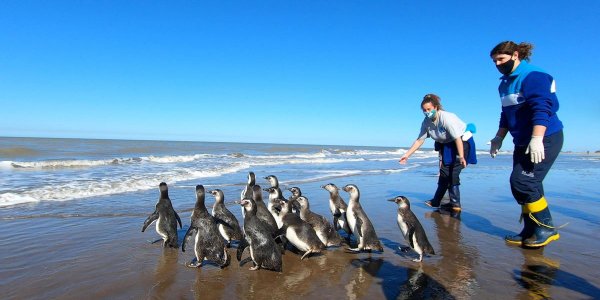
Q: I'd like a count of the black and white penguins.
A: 14